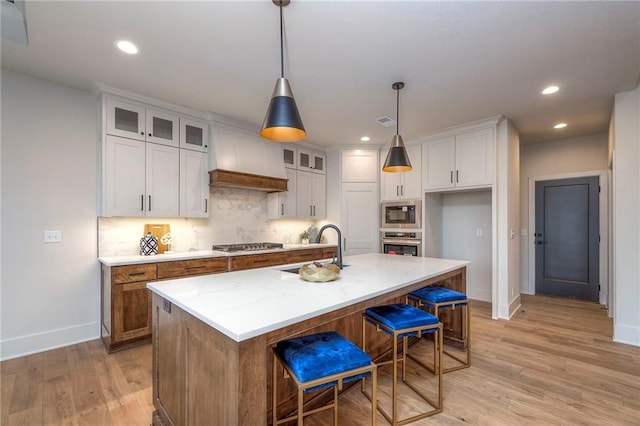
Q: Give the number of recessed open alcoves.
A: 1